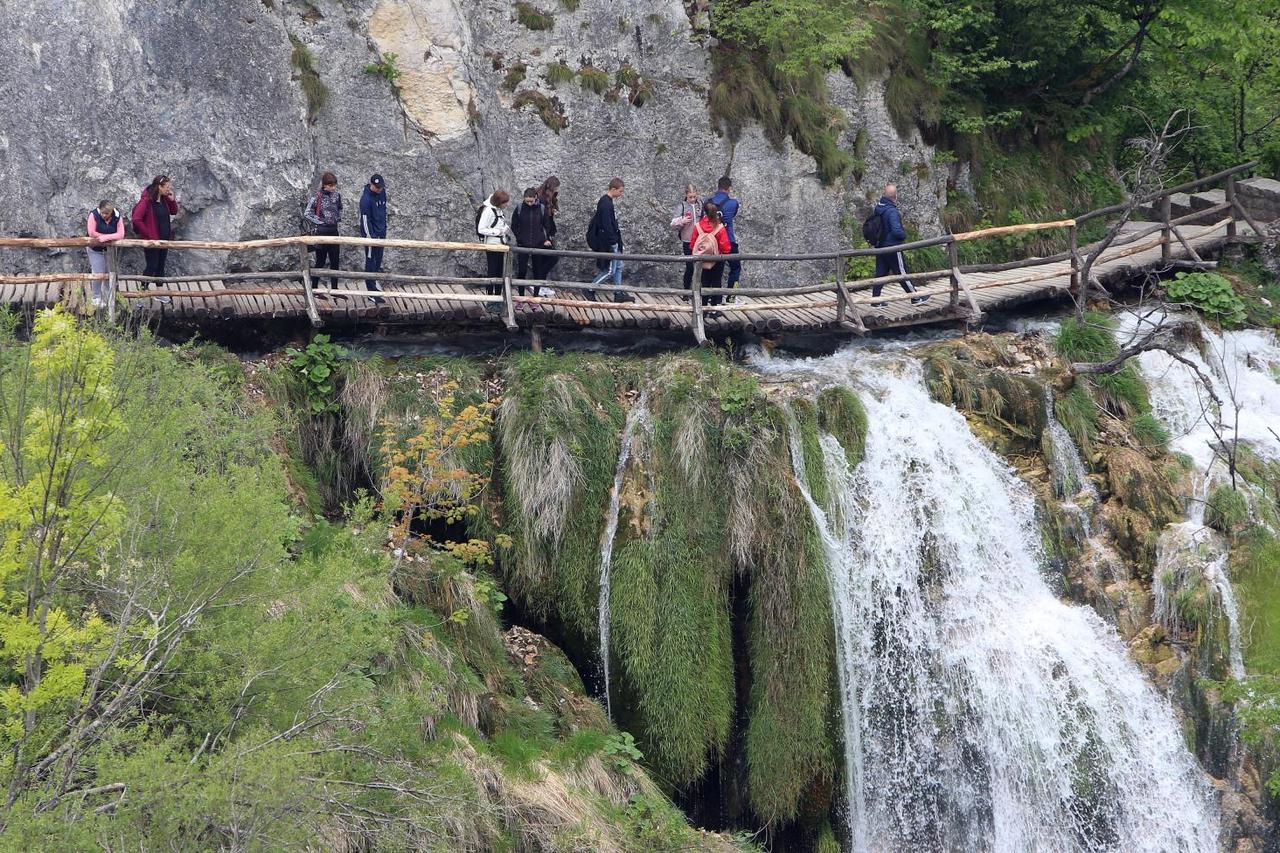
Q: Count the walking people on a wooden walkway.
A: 12